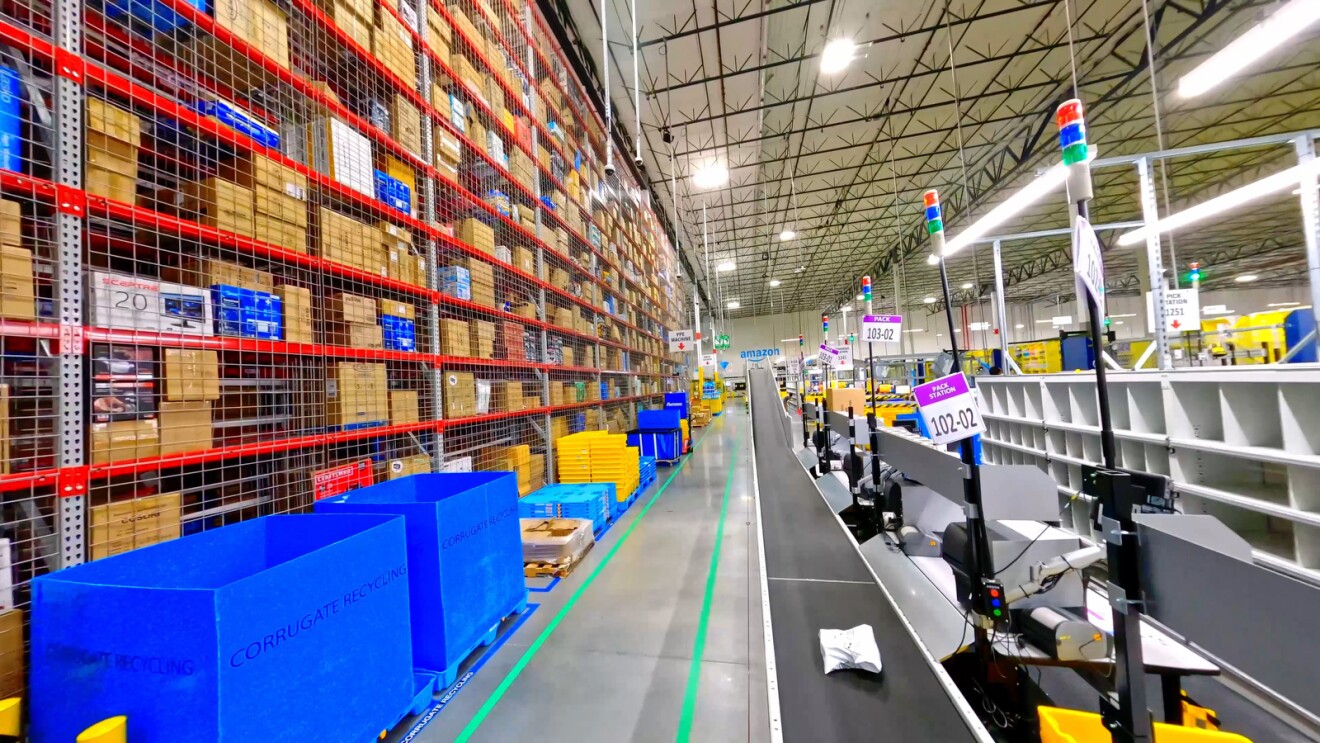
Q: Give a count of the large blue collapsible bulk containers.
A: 2